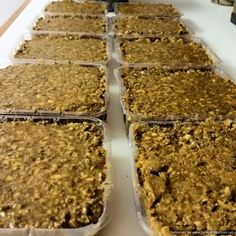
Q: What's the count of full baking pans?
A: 10